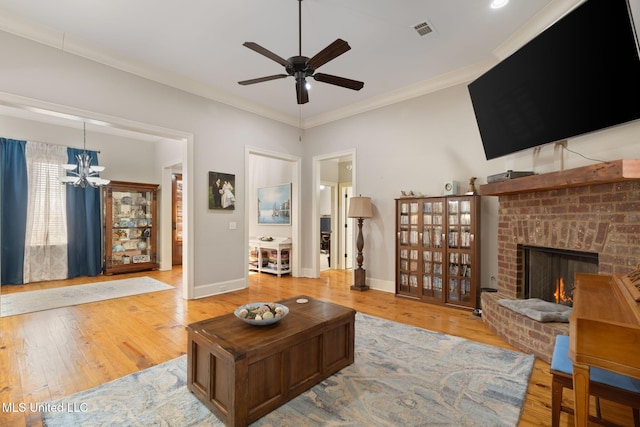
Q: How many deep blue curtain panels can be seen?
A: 2